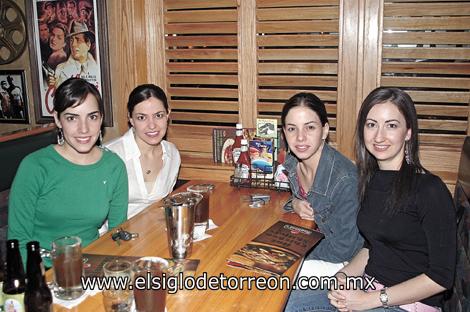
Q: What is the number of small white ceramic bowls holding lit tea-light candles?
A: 0